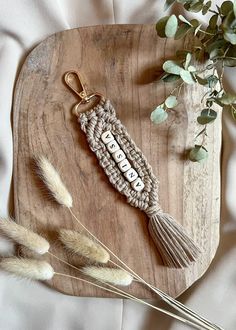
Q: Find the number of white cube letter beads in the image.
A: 6